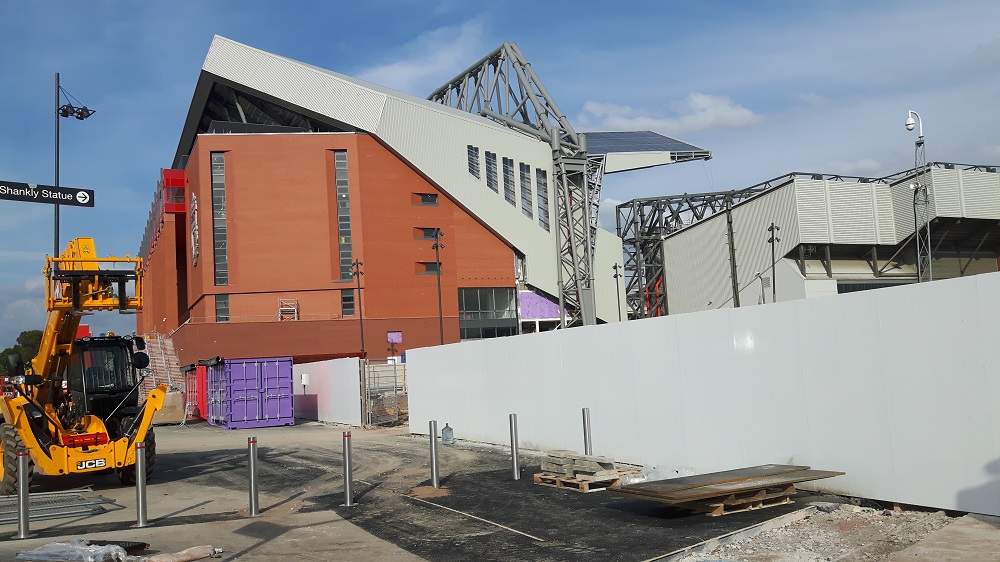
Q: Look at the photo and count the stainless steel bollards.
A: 7